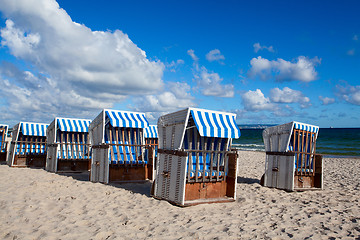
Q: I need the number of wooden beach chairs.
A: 7